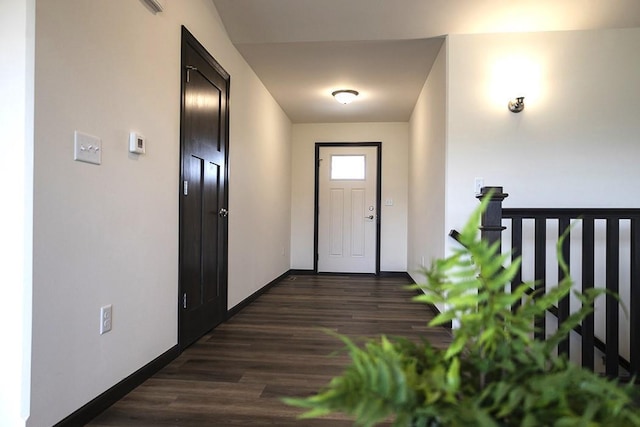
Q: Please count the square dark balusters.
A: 6